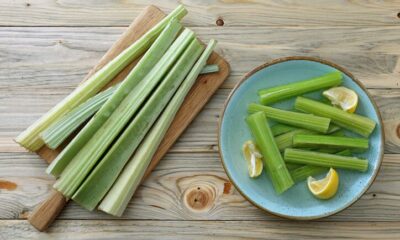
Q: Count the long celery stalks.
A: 6